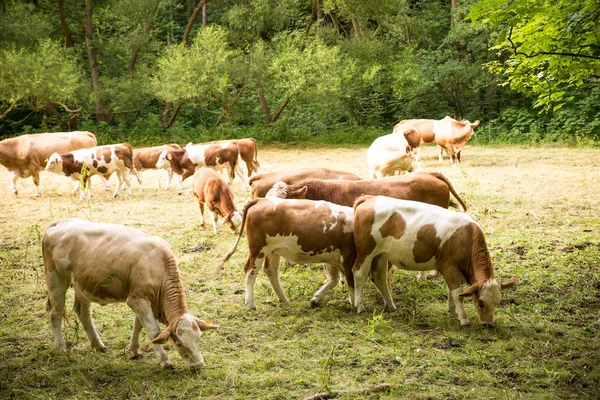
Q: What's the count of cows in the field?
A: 13